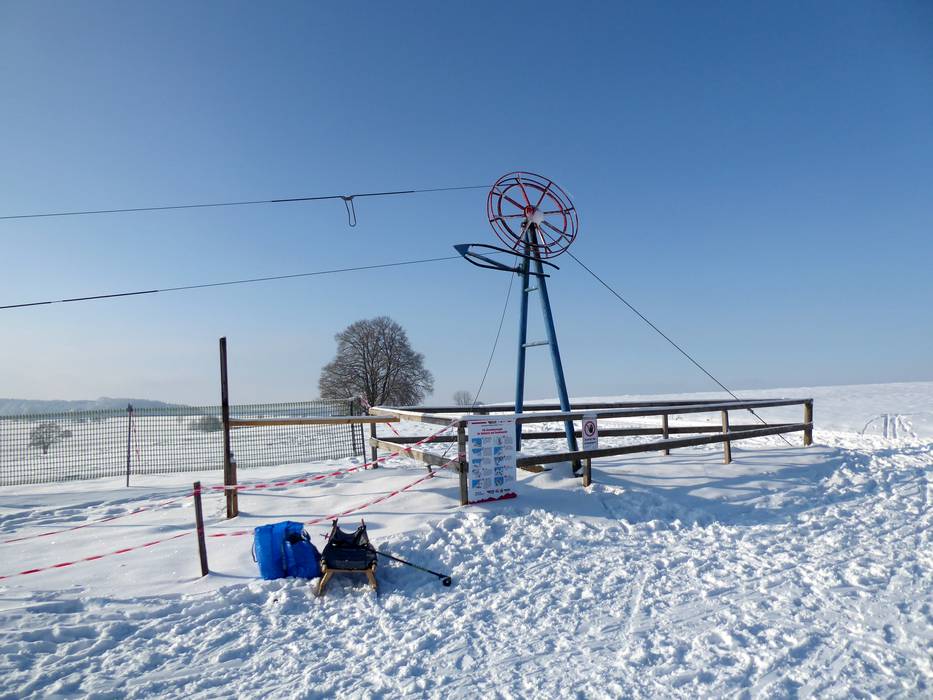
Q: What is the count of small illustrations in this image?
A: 10